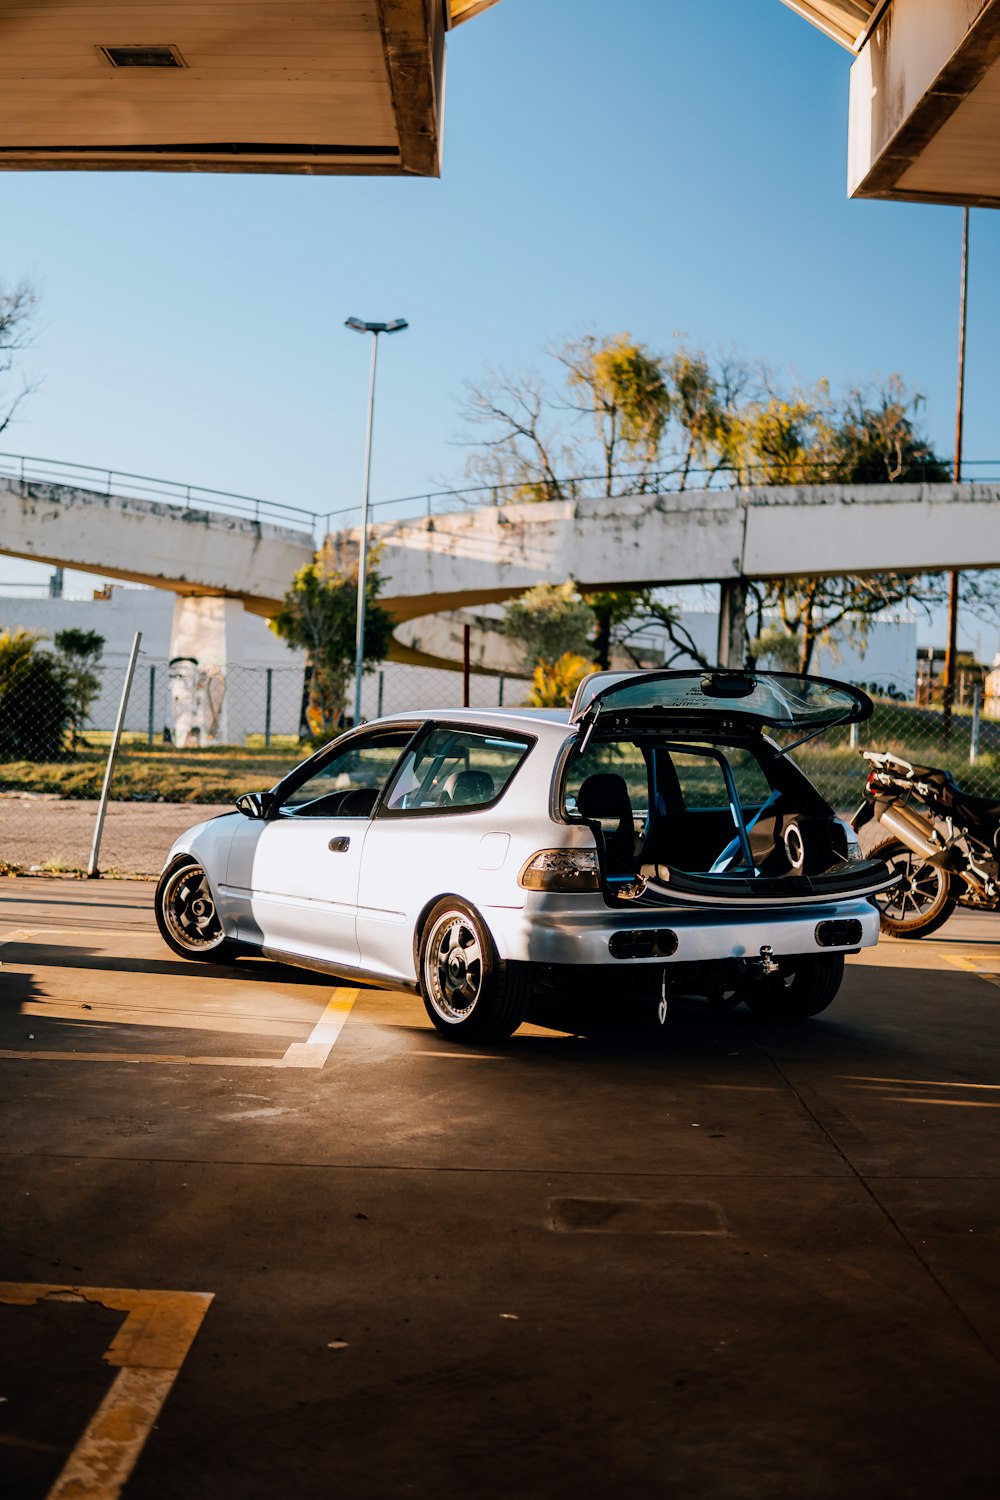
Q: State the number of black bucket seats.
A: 2